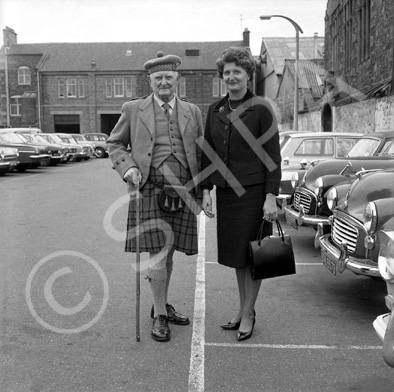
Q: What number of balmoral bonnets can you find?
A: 1